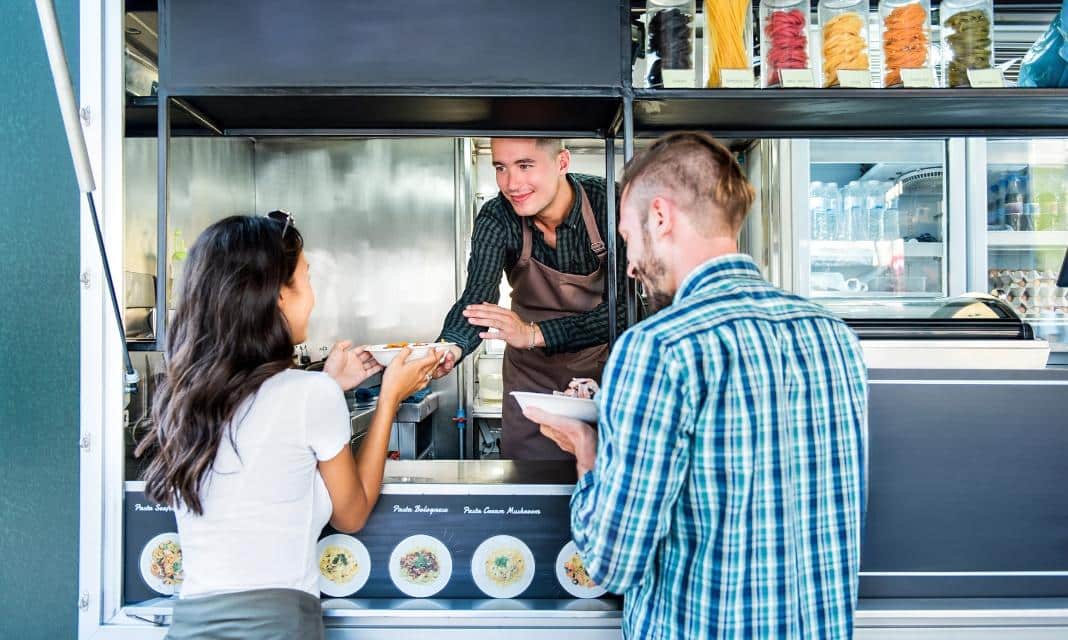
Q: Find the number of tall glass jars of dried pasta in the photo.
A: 6